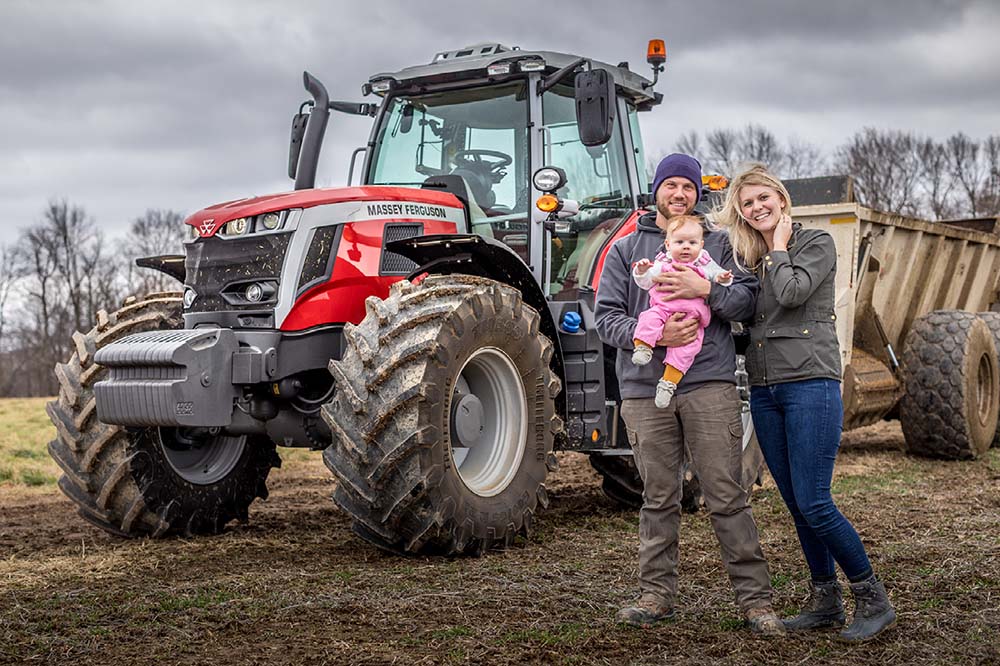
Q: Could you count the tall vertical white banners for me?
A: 0